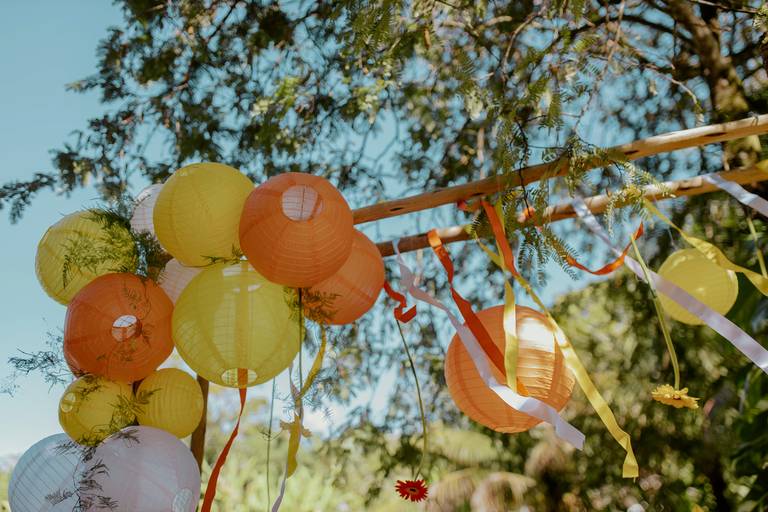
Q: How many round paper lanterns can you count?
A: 14